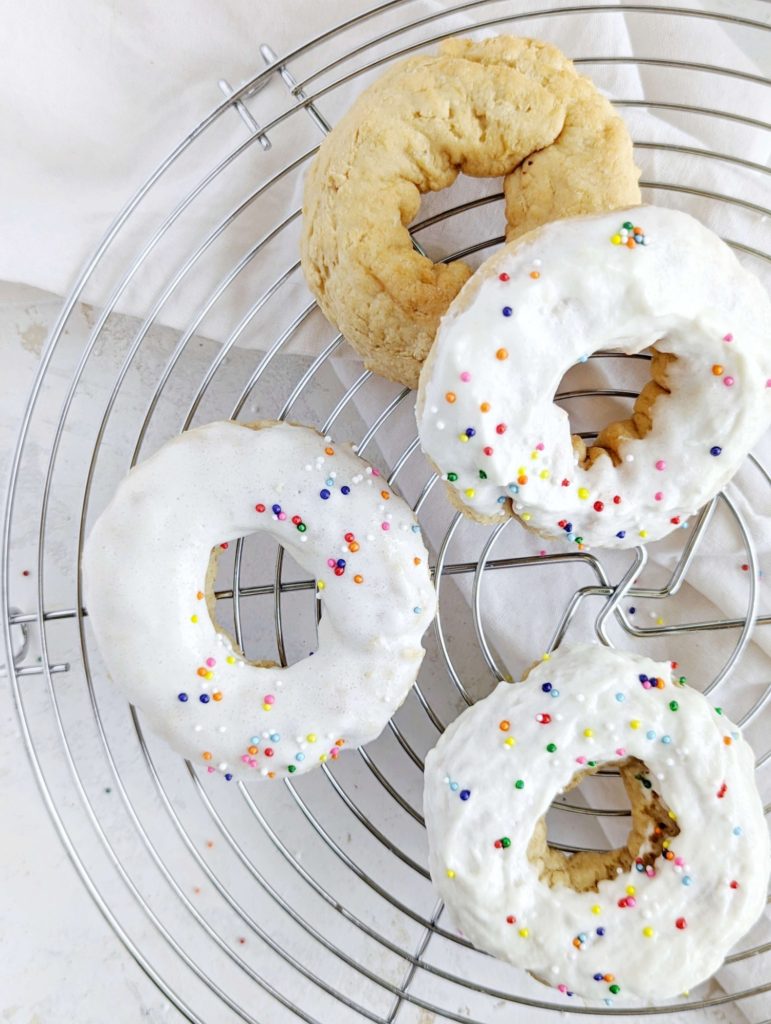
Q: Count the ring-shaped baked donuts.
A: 4